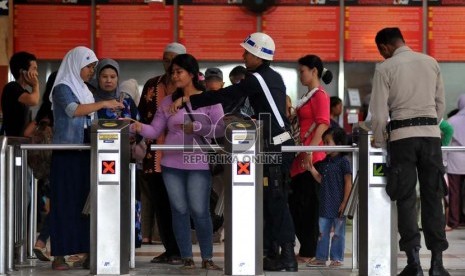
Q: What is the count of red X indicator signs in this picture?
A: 2